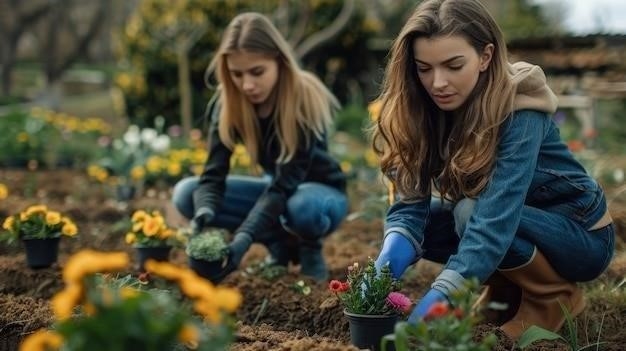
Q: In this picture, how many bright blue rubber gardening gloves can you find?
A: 2